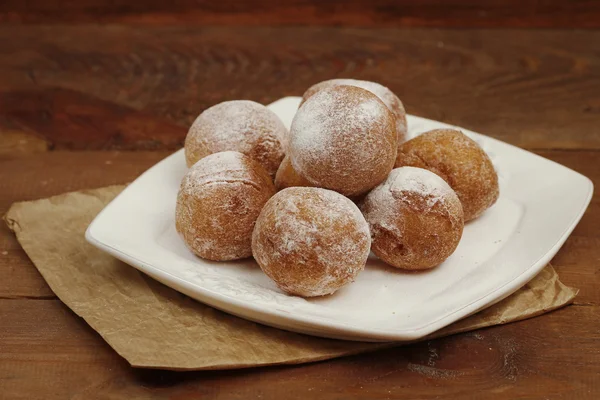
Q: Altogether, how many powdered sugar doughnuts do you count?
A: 8